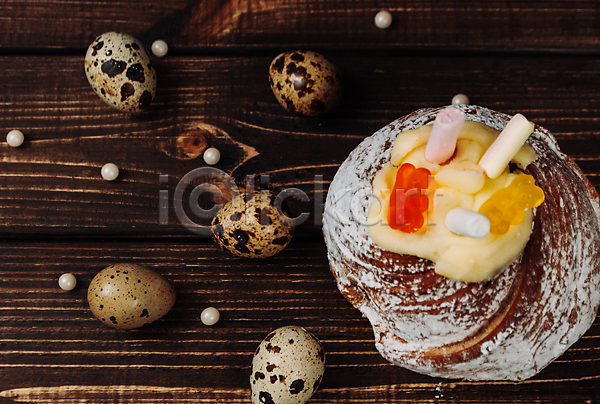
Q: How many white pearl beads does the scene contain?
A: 8